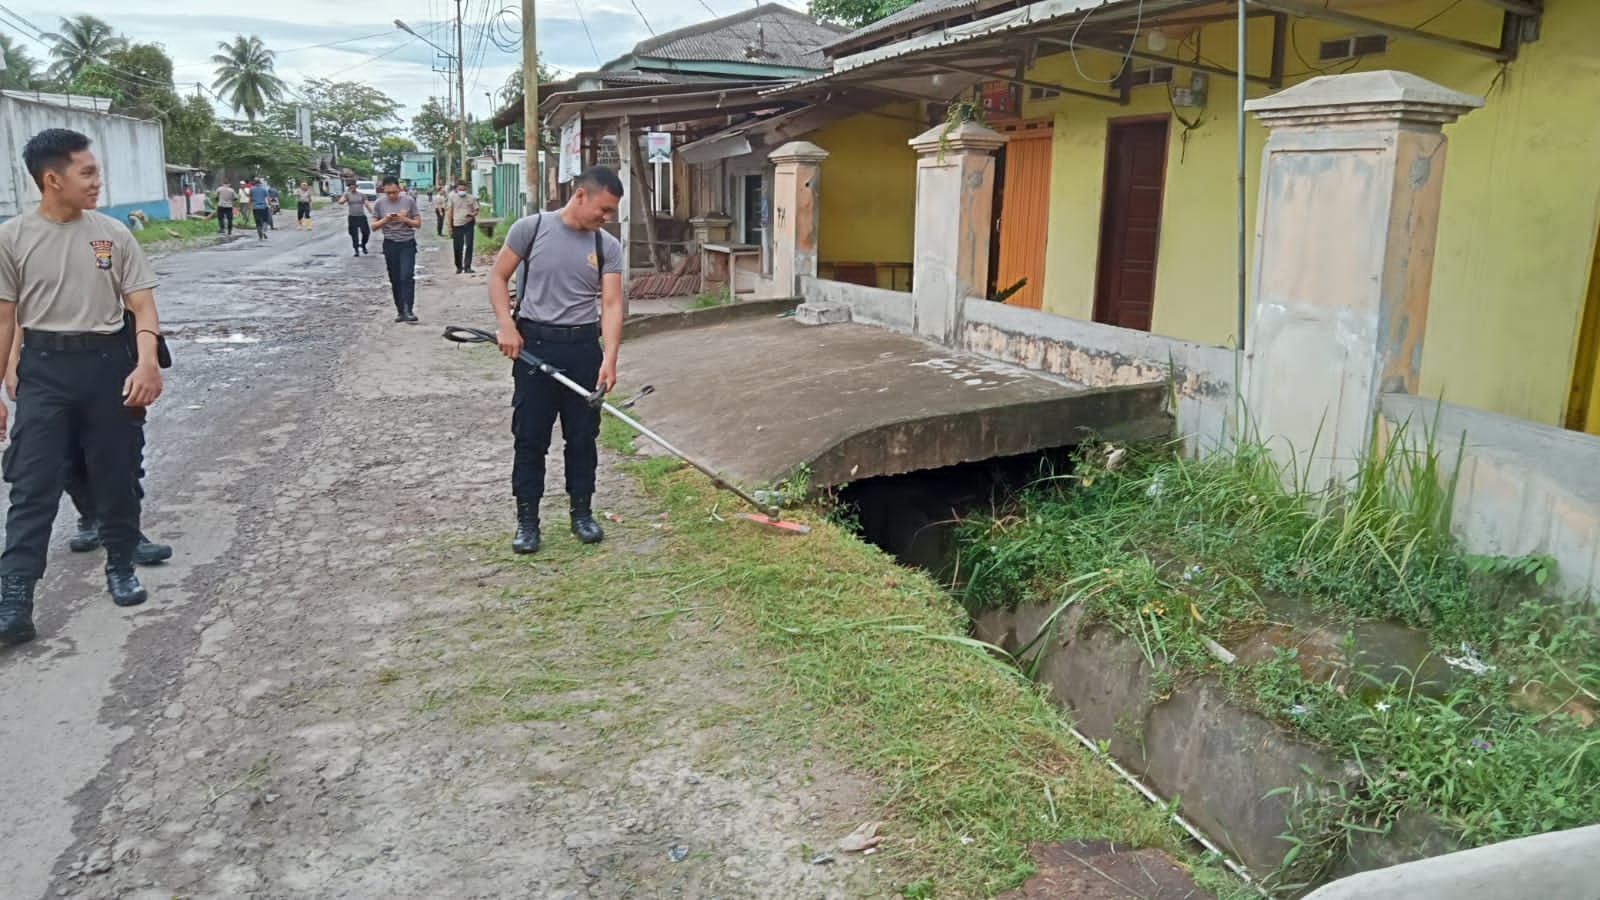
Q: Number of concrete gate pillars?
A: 3